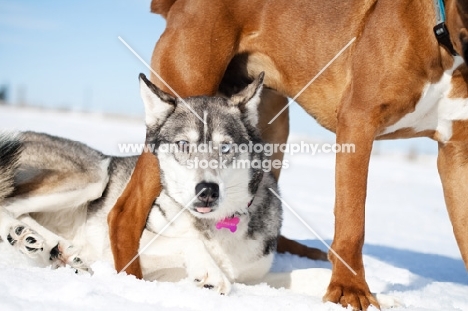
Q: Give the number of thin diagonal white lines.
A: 4